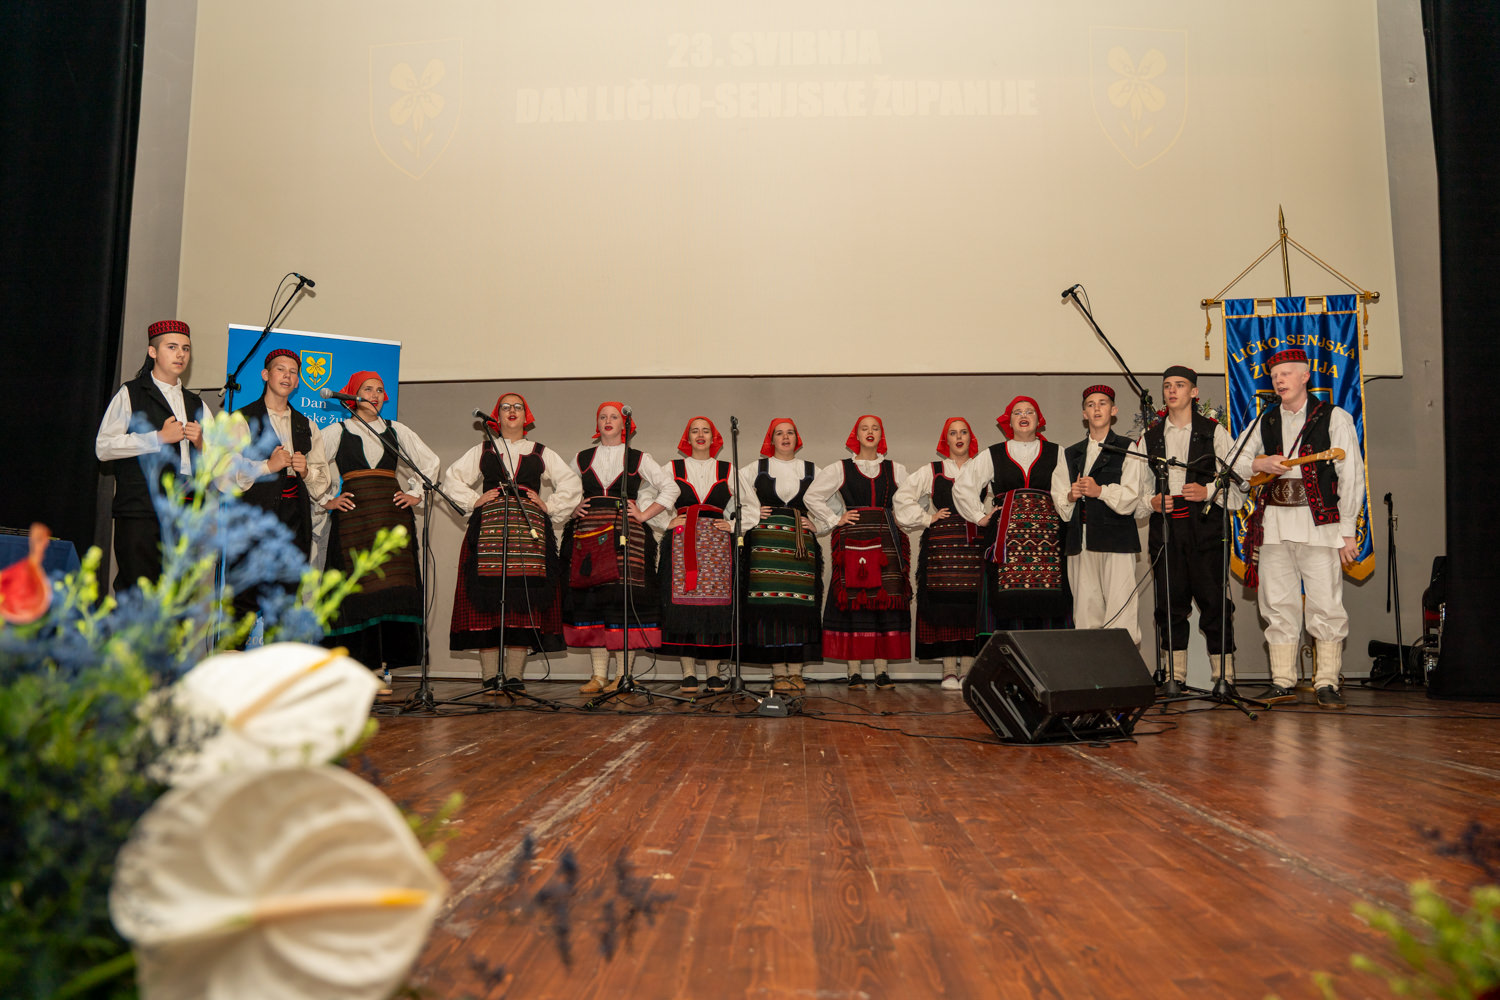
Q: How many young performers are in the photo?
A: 13